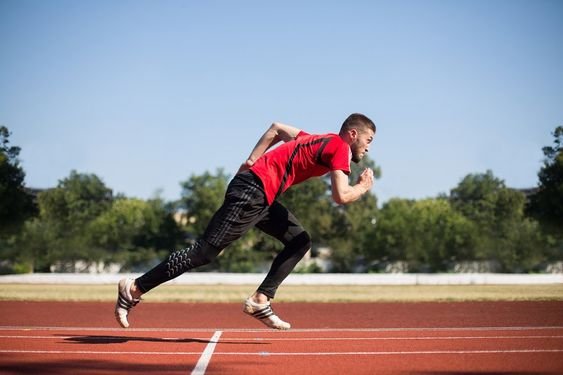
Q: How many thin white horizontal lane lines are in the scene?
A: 3